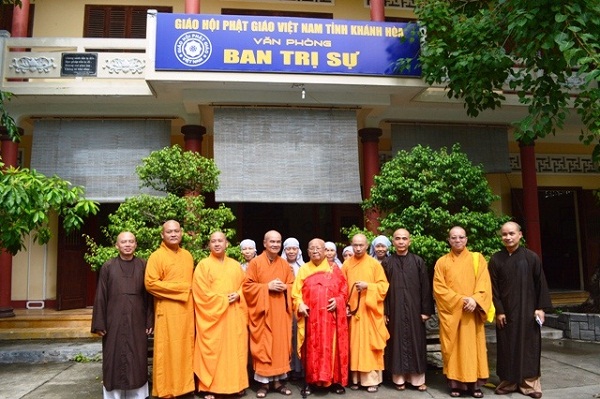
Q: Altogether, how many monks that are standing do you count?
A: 9